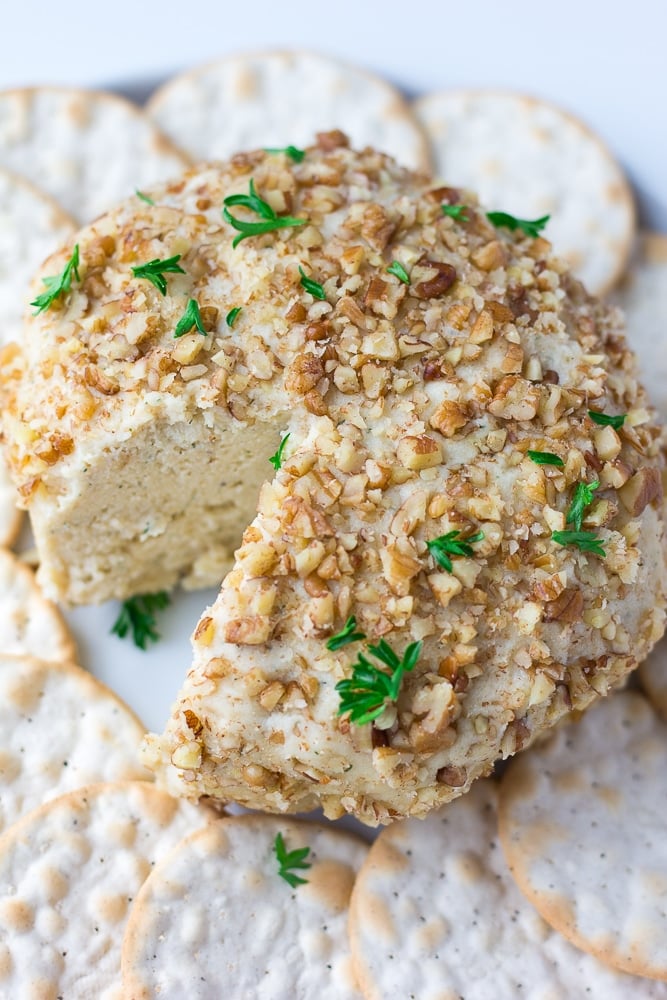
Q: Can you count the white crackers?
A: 13